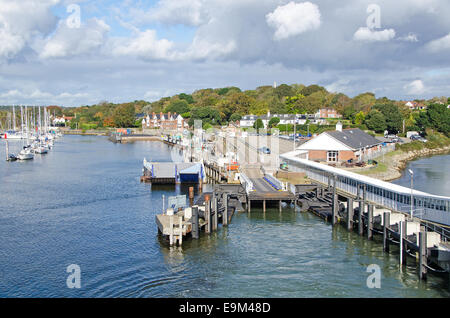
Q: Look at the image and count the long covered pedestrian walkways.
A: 1